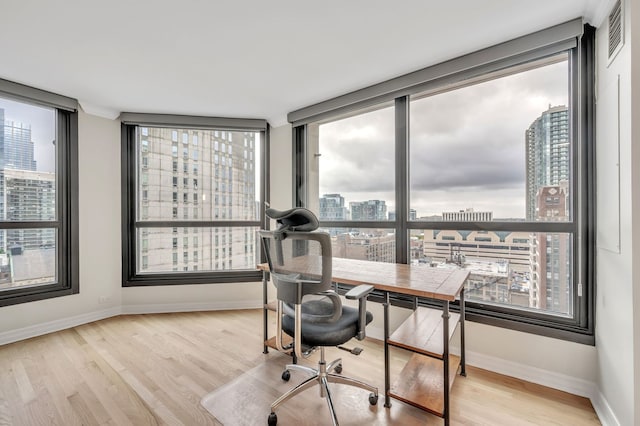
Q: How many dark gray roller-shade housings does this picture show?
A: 3